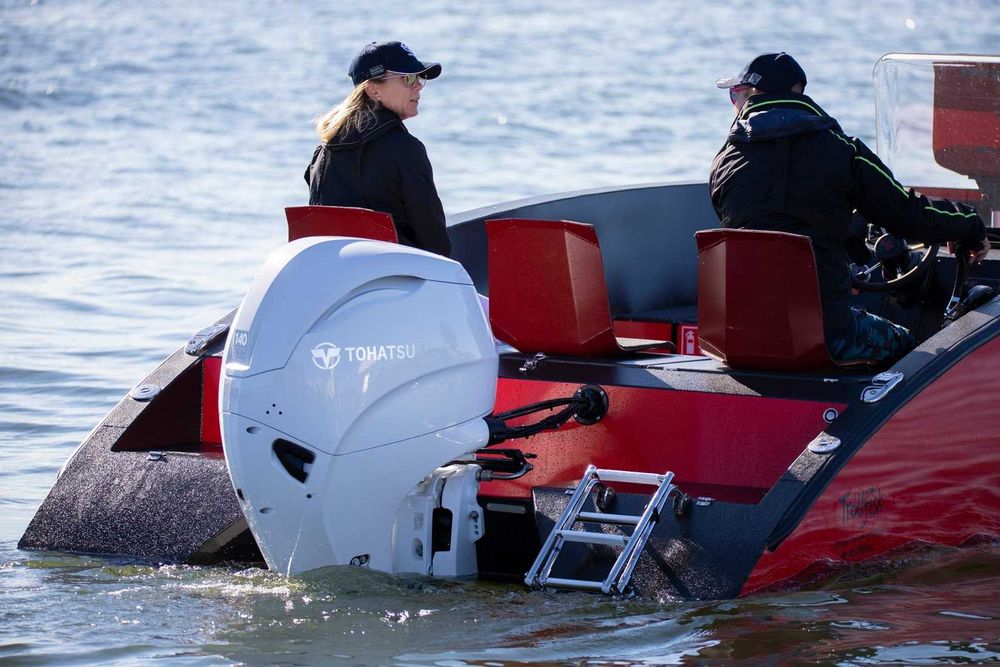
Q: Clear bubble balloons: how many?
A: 0